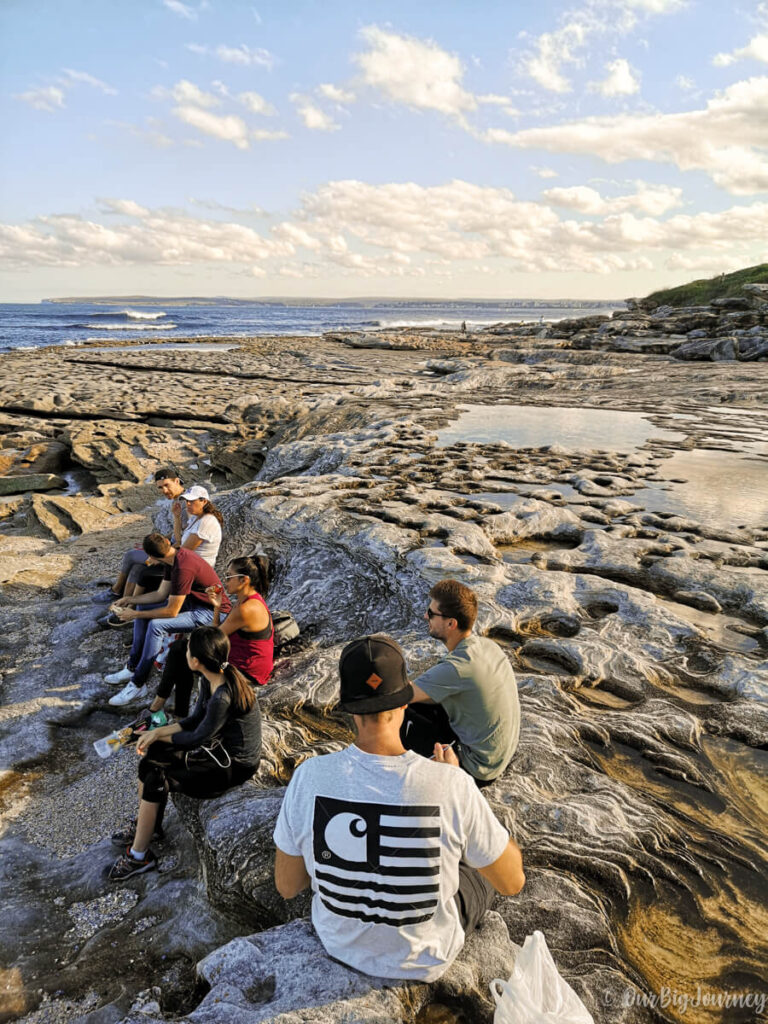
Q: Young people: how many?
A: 7